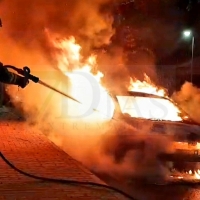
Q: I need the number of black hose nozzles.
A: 1